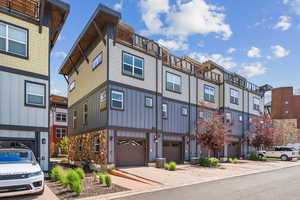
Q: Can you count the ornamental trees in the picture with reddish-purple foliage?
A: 2